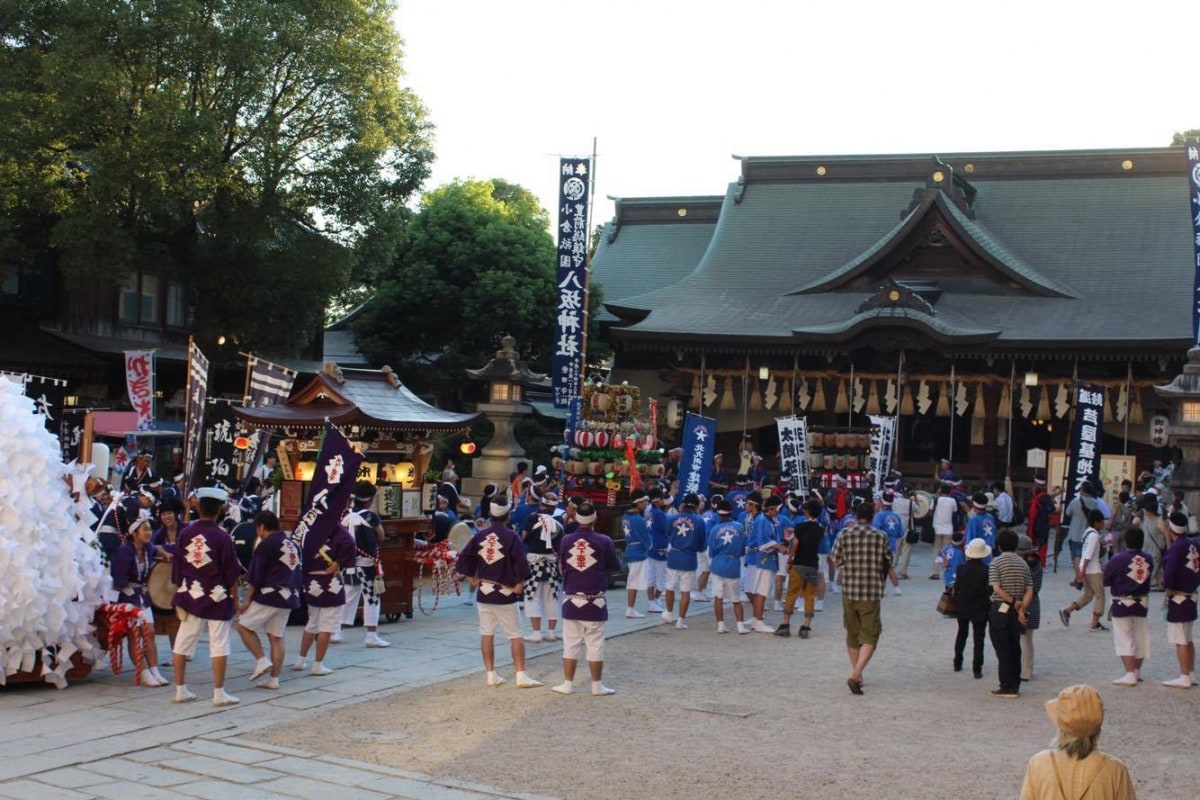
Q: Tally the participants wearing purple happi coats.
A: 9